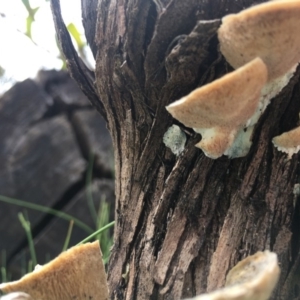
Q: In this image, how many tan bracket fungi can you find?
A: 5